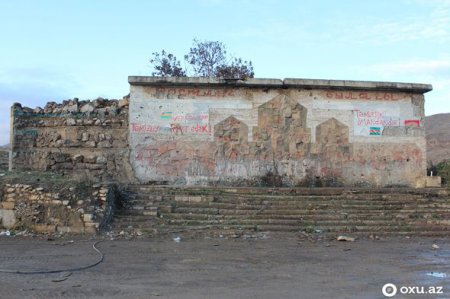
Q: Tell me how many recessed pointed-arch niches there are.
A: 3